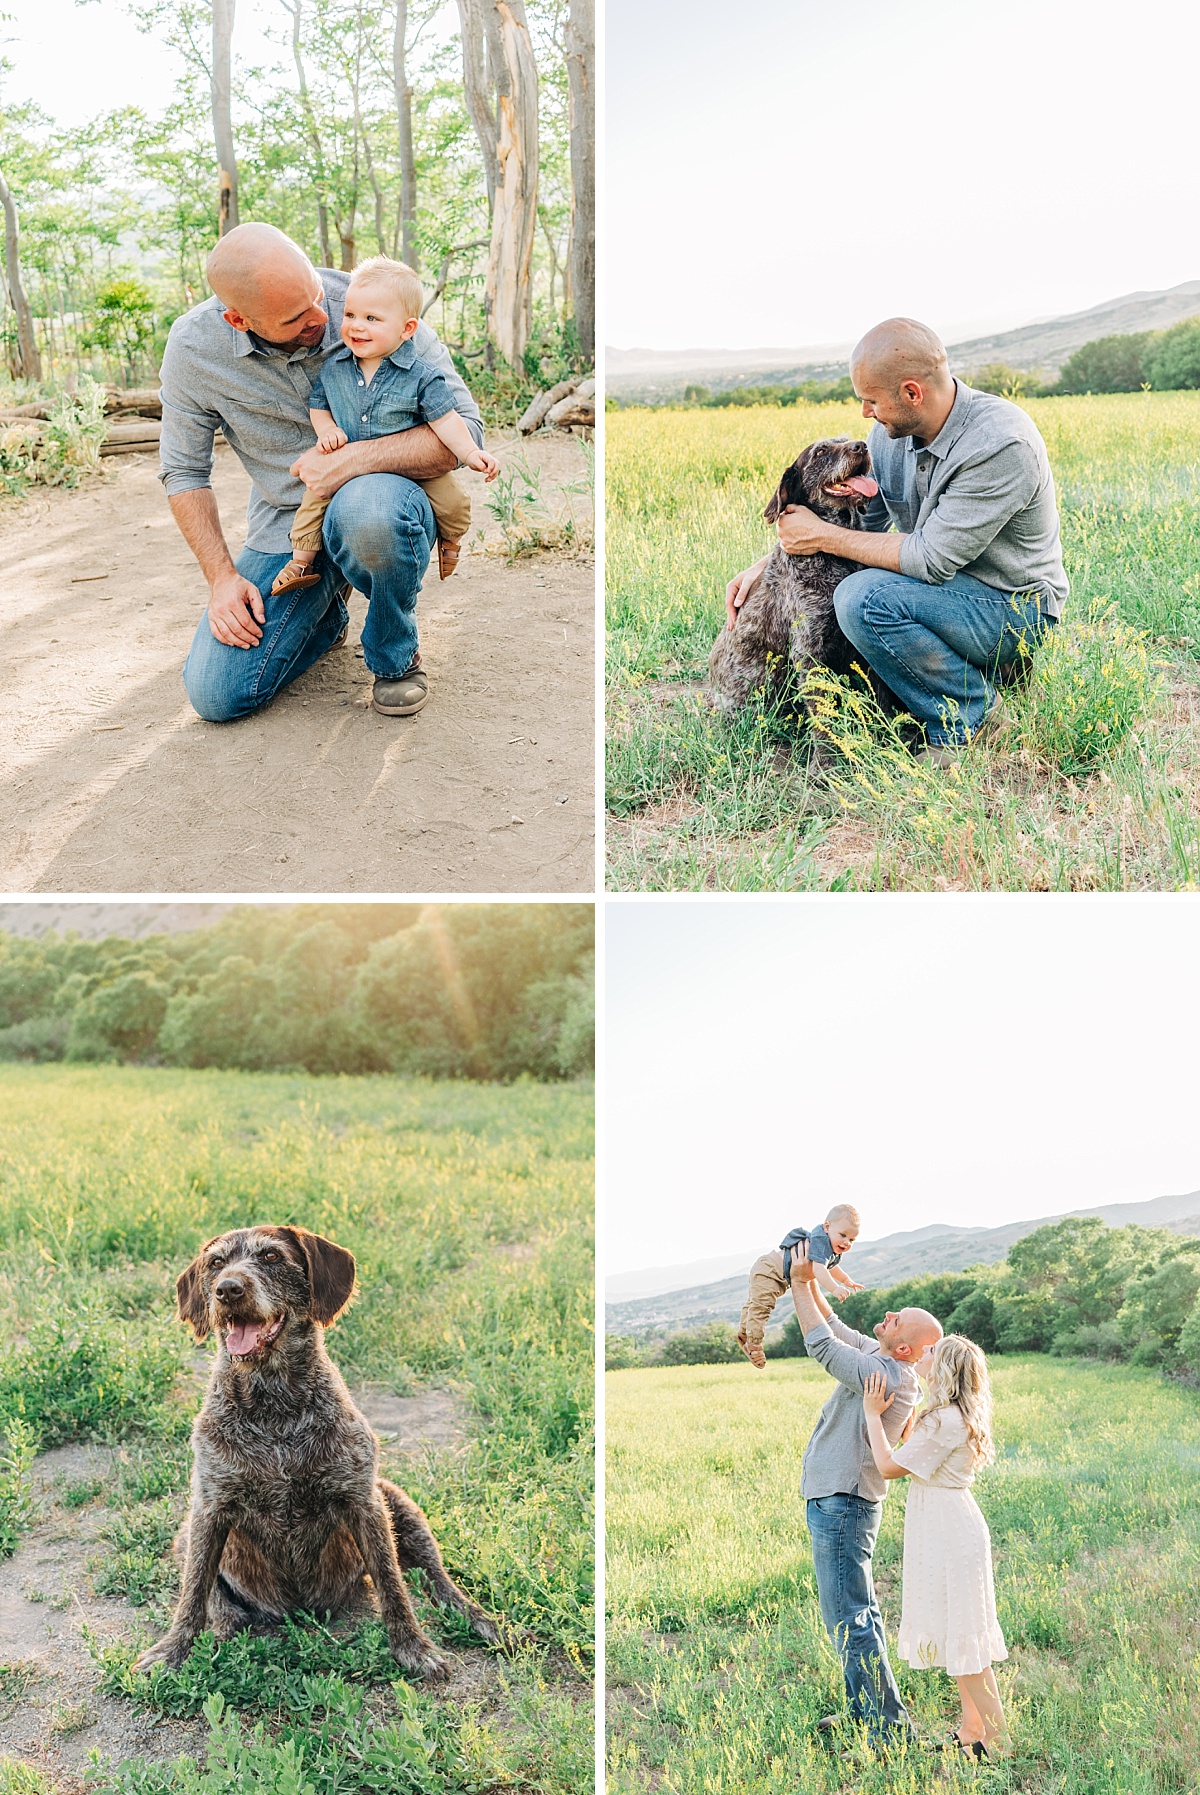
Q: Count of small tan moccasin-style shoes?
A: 4